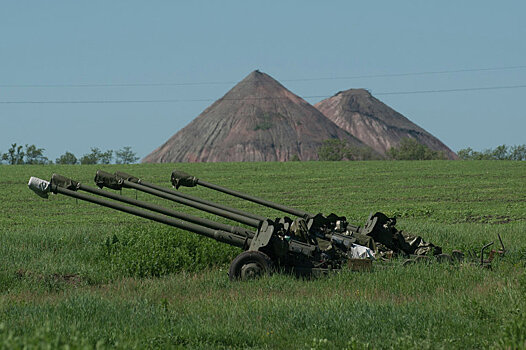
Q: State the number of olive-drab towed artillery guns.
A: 5